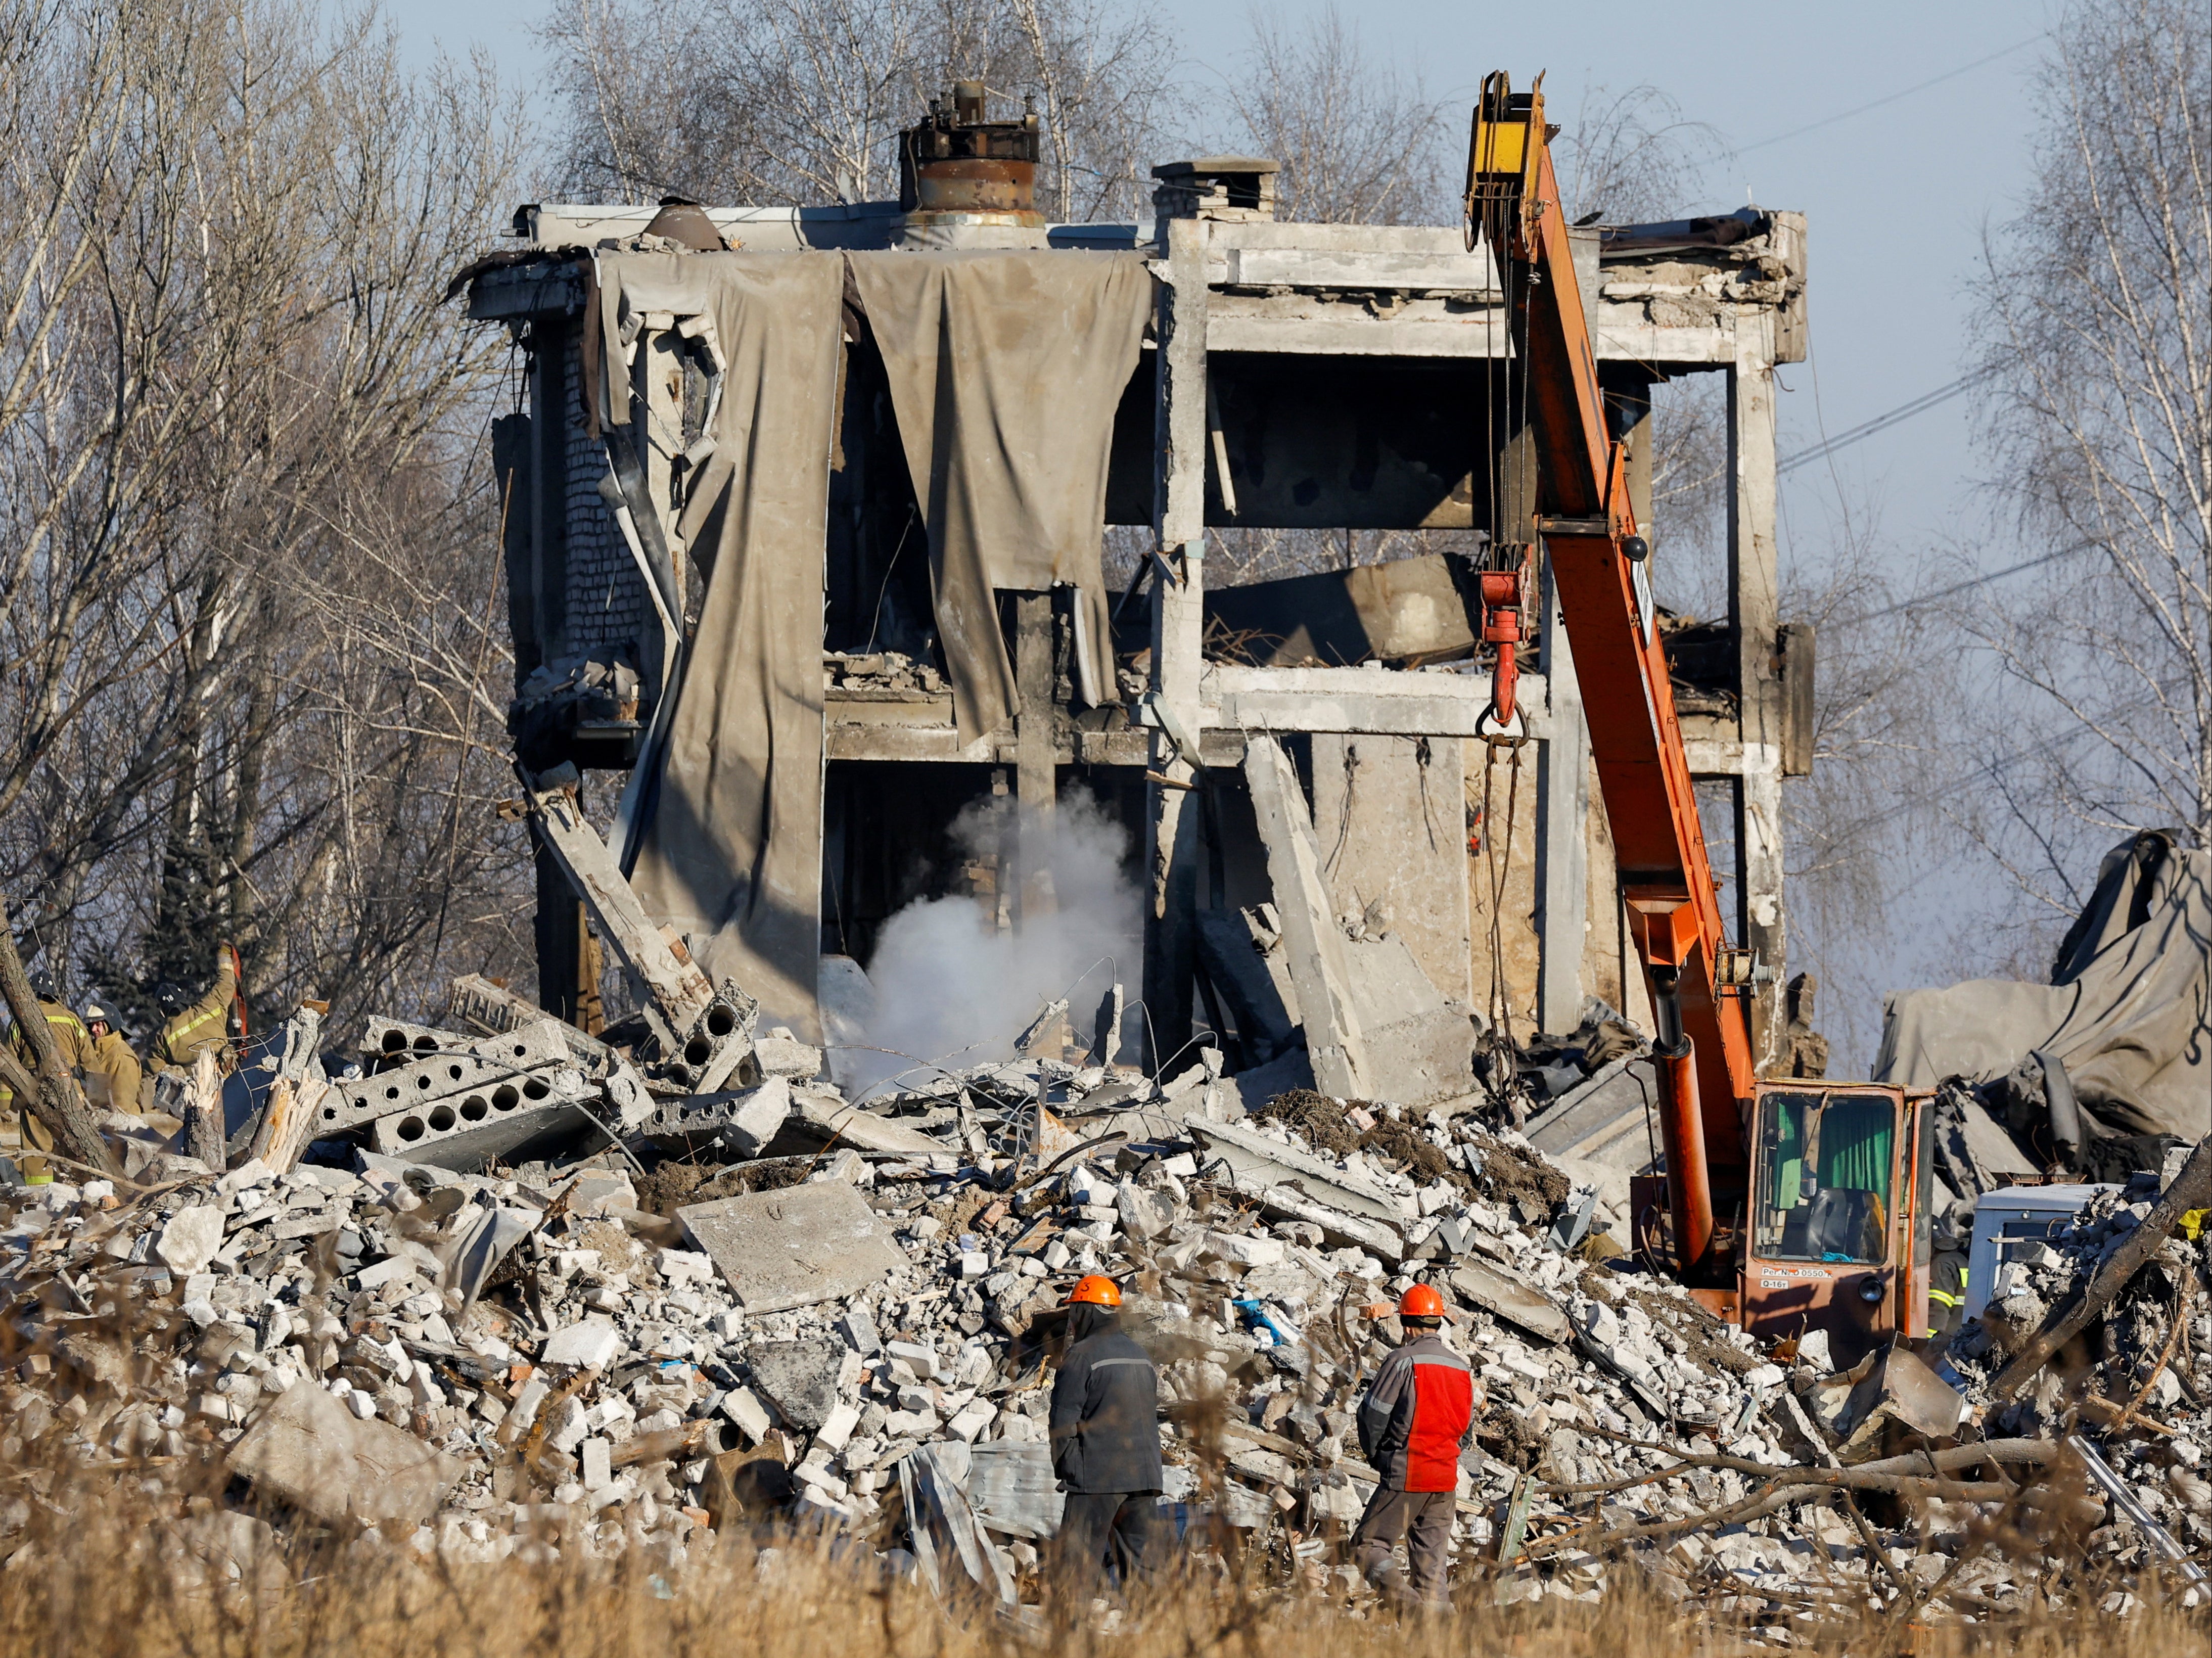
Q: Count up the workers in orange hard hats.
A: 2